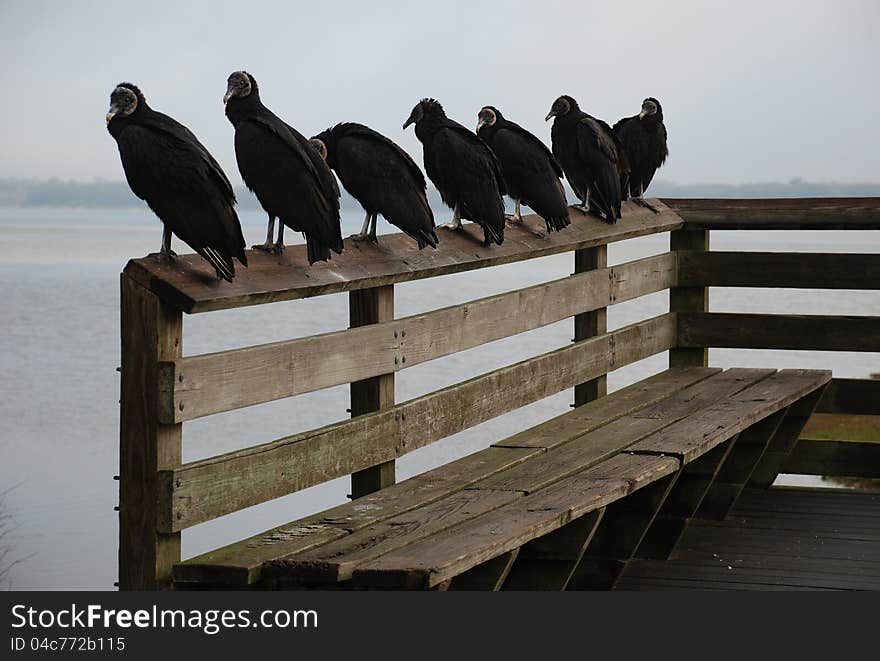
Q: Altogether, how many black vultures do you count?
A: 7